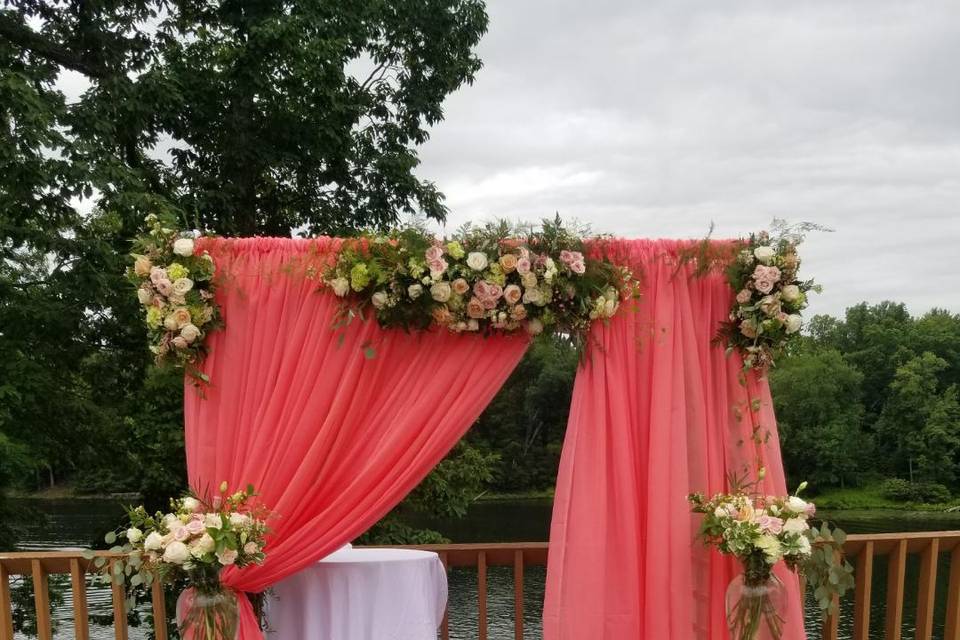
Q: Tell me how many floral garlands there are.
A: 3